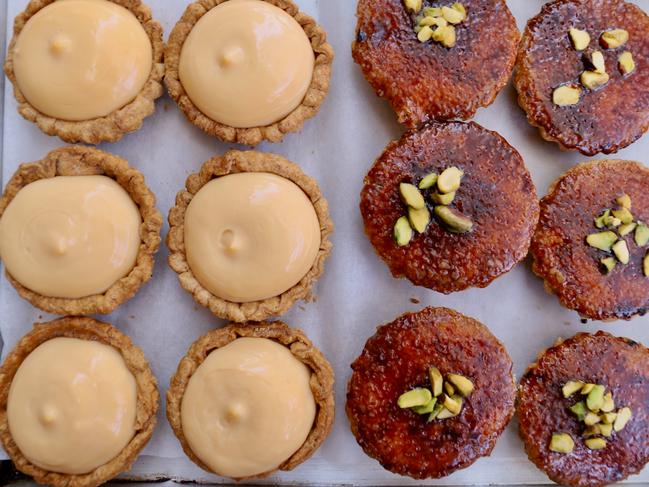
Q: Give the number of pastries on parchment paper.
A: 12